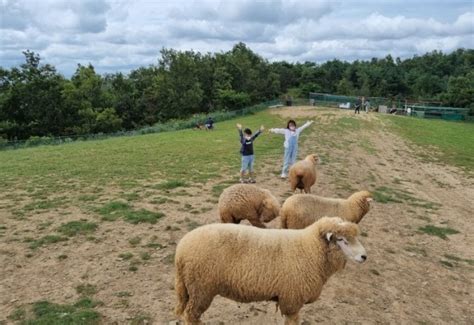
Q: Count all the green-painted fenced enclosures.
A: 2